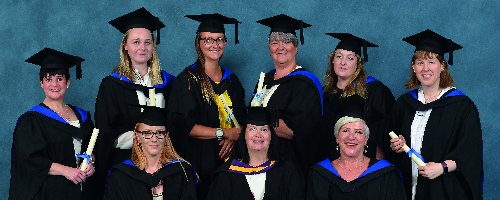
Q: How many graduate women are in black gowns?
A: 9